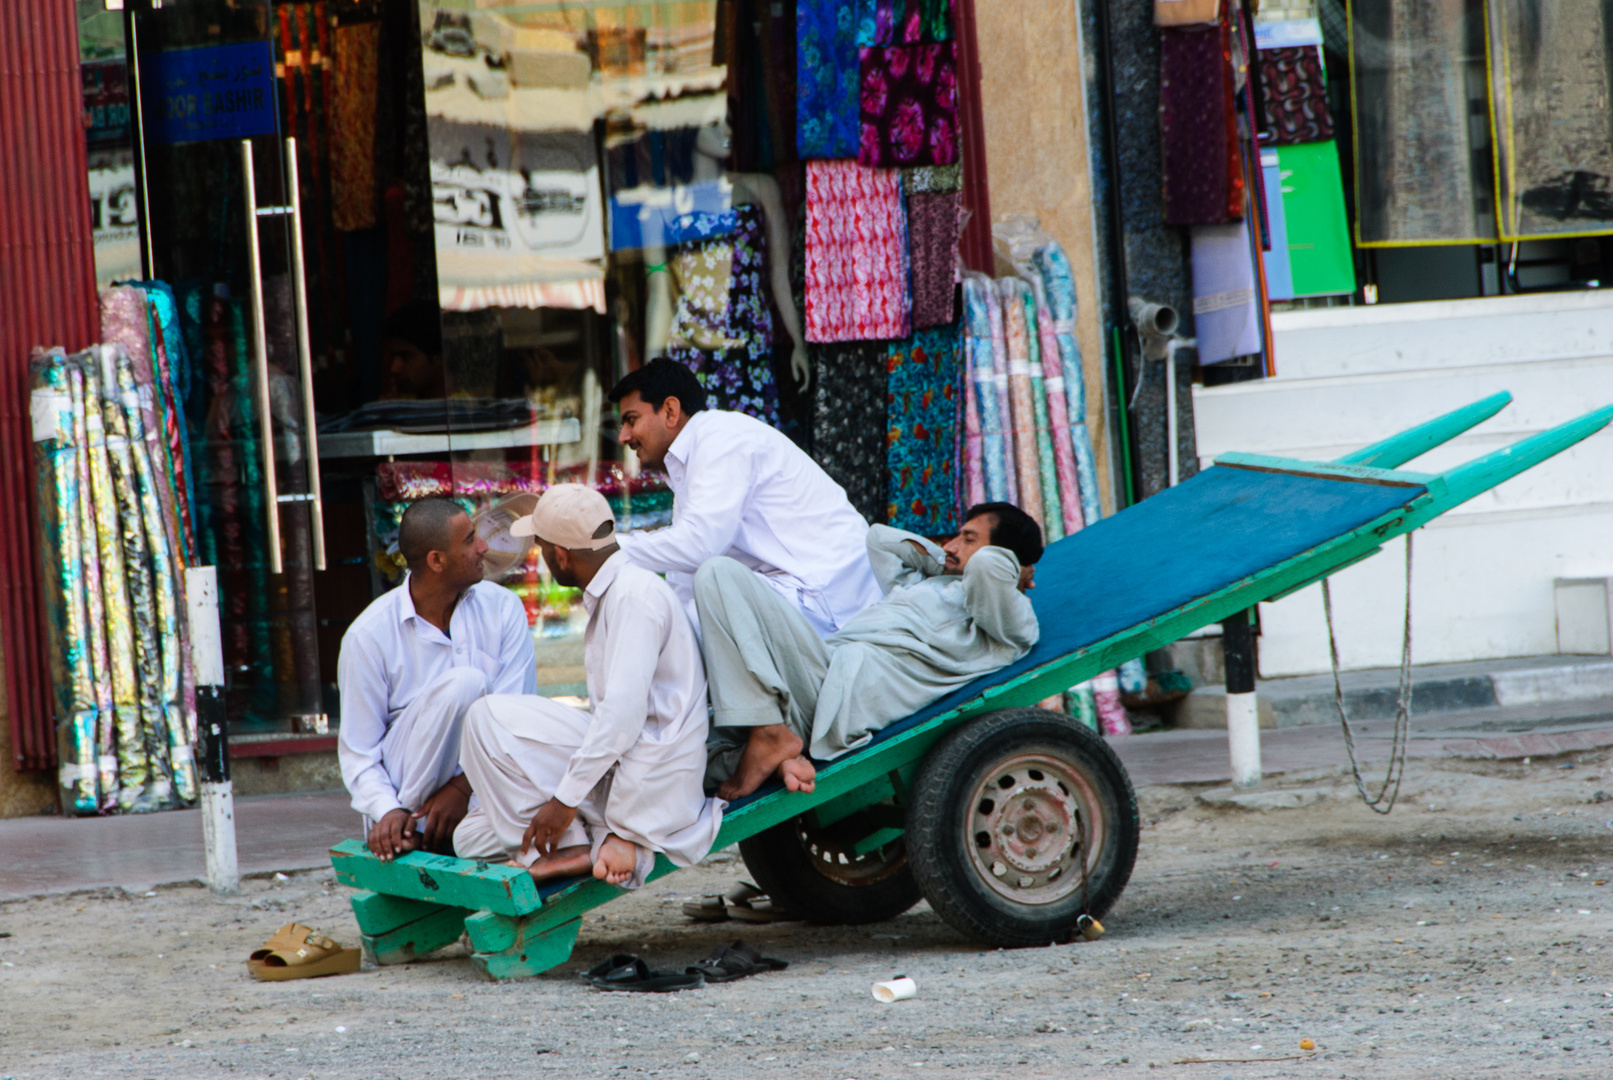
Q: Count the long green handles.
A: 2